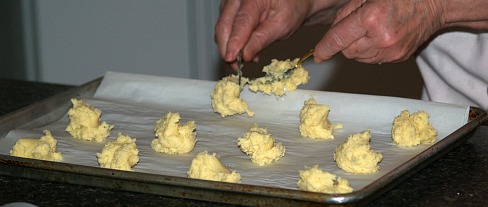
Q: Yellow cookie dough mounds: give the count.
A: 11